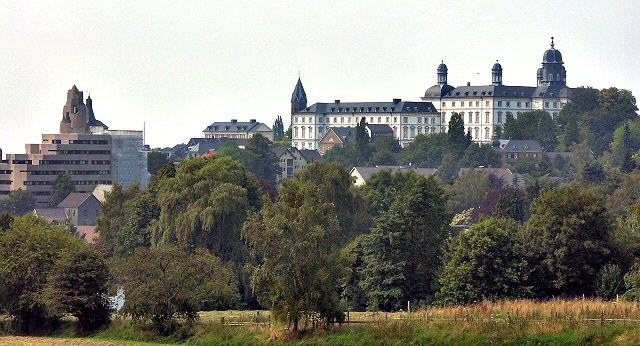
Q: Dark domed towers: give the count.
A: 3